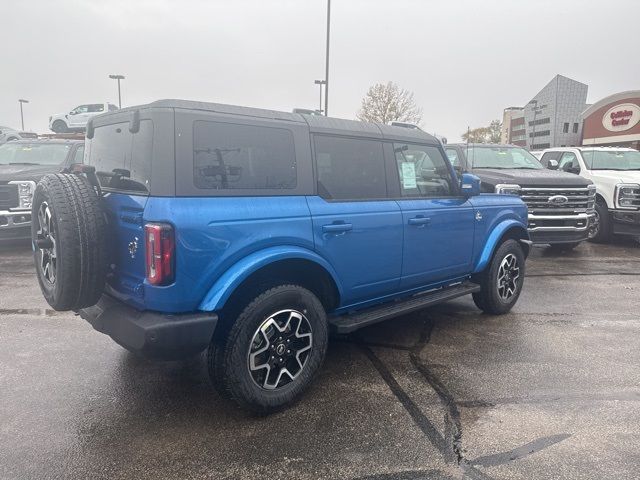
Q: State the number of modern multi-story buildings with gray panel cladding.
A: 1